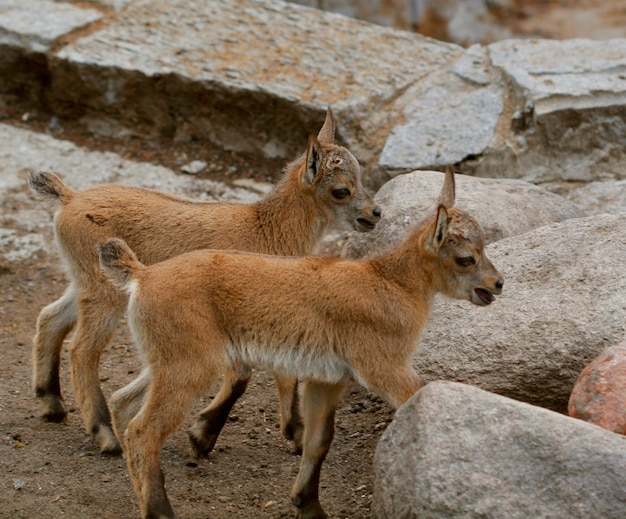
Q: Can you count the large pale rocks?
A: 3